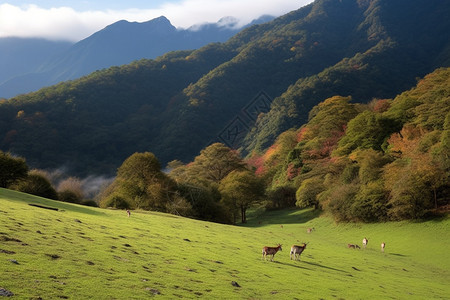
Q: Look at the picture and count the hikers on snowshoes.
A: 0